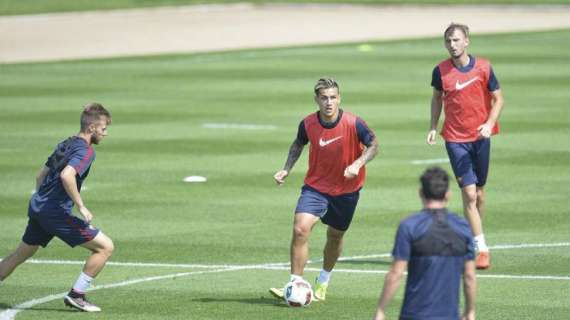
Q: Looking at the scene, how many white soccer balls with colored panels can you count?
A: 1